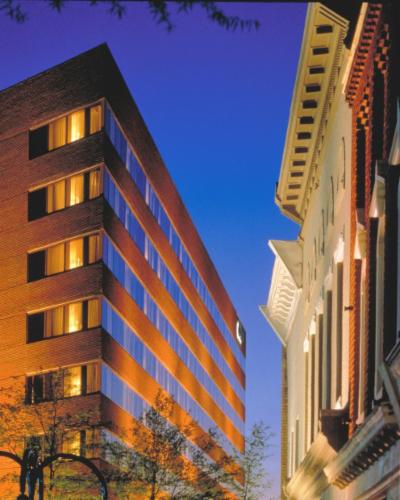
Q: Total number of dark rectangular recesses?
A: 12